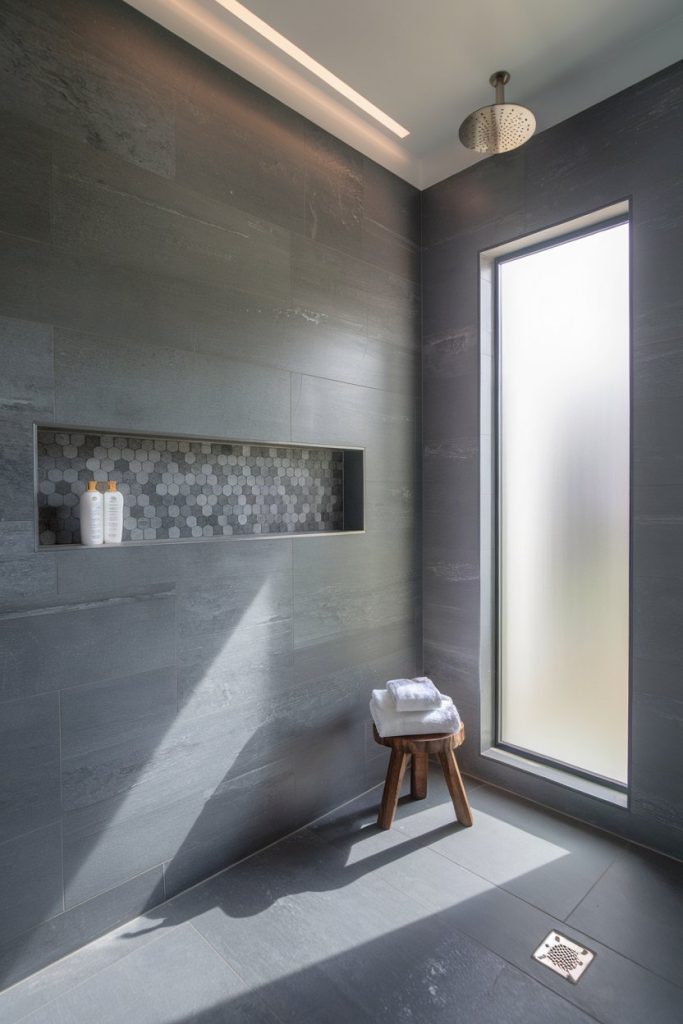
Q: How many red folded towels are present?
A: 0